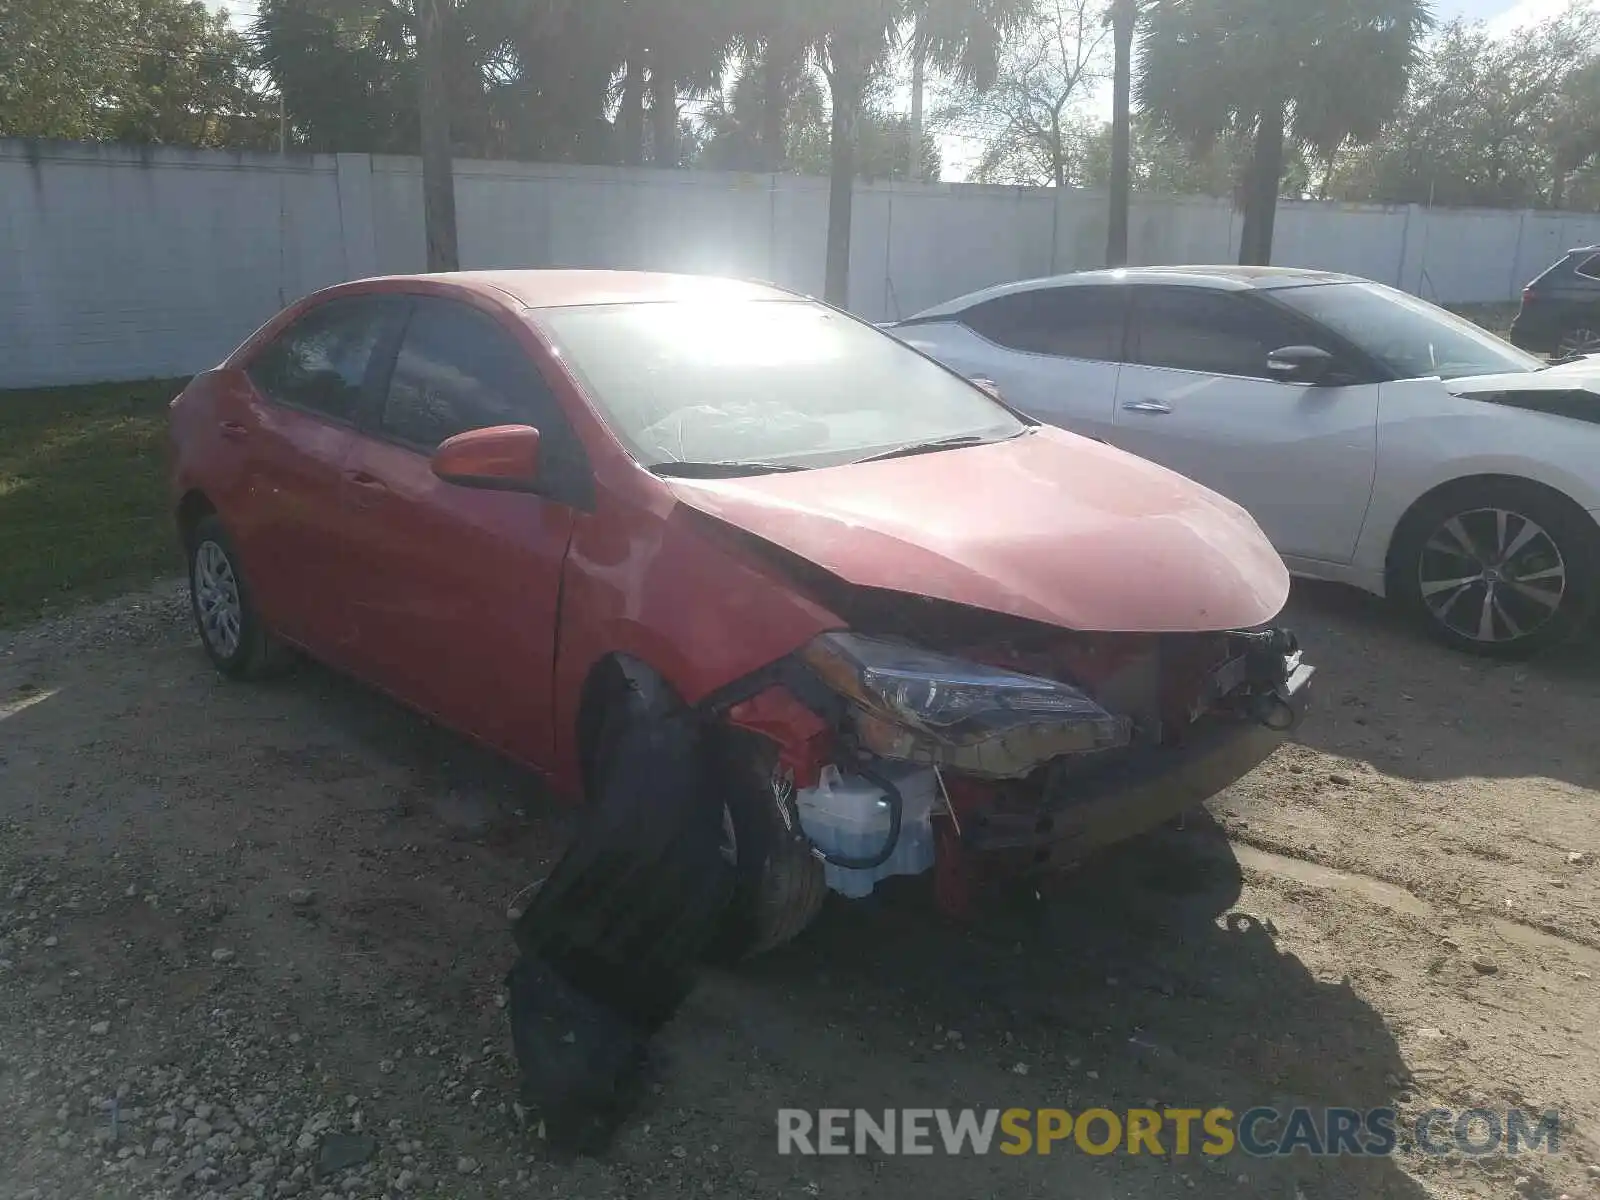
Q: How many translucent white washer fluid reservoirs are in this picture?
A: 1